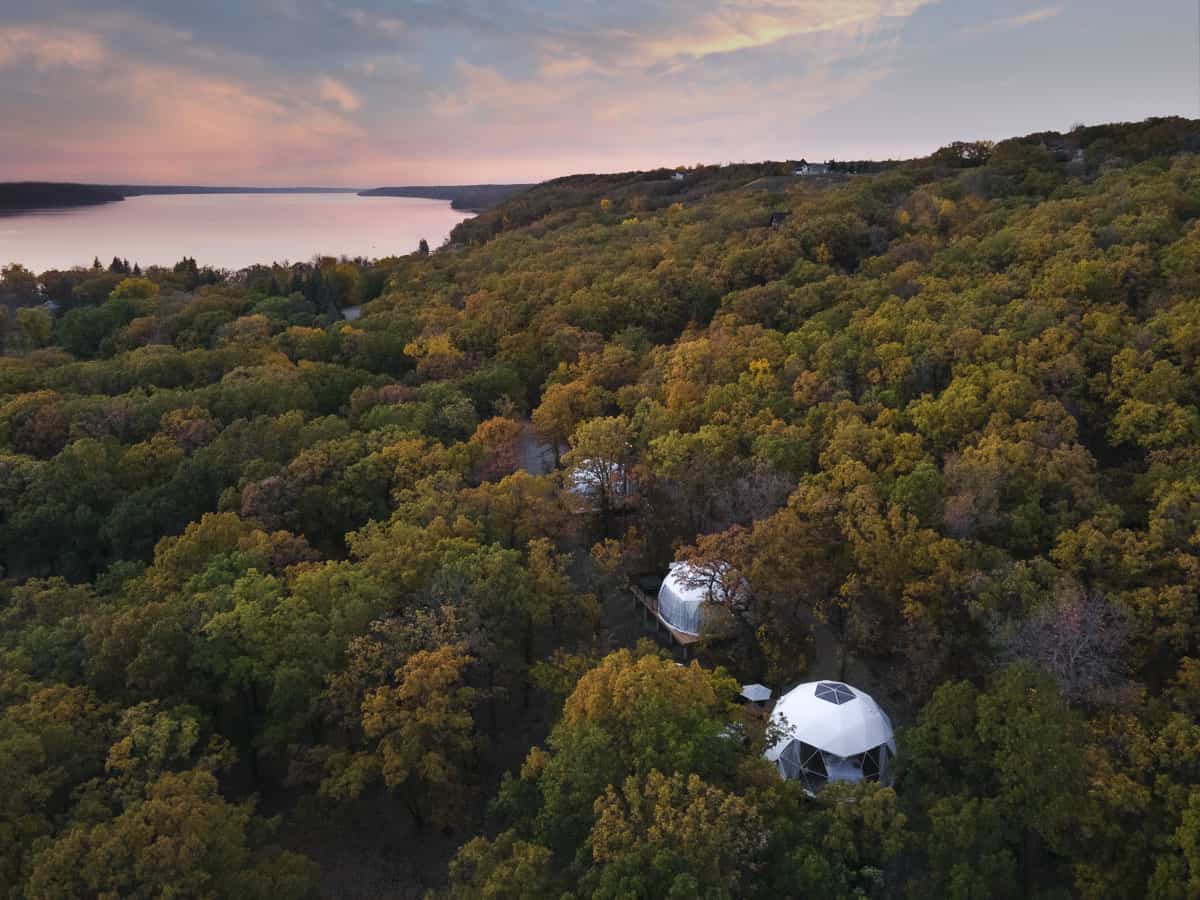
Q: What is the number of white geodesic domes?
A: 3